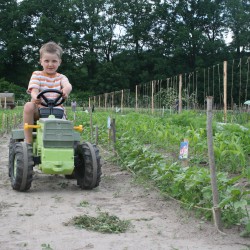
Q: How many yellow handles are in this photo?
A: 2